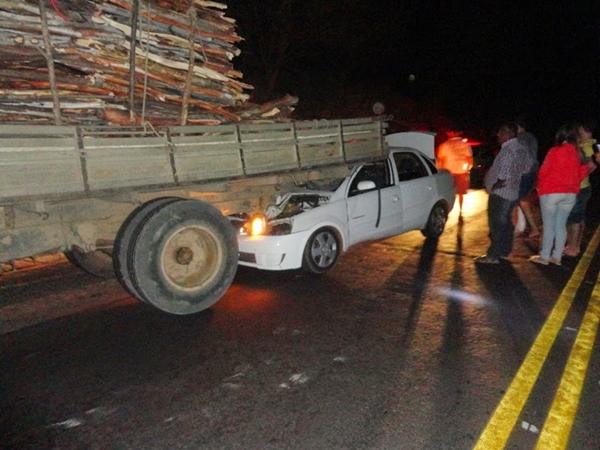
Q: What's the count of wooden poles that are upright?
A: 3